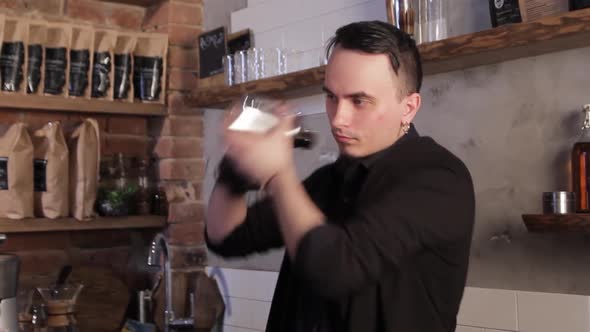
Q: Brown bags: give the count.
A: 10